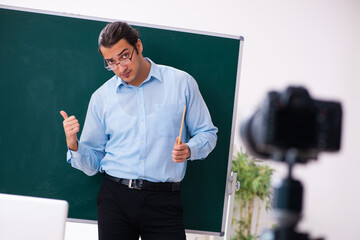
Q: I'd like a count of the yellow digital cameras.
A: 0